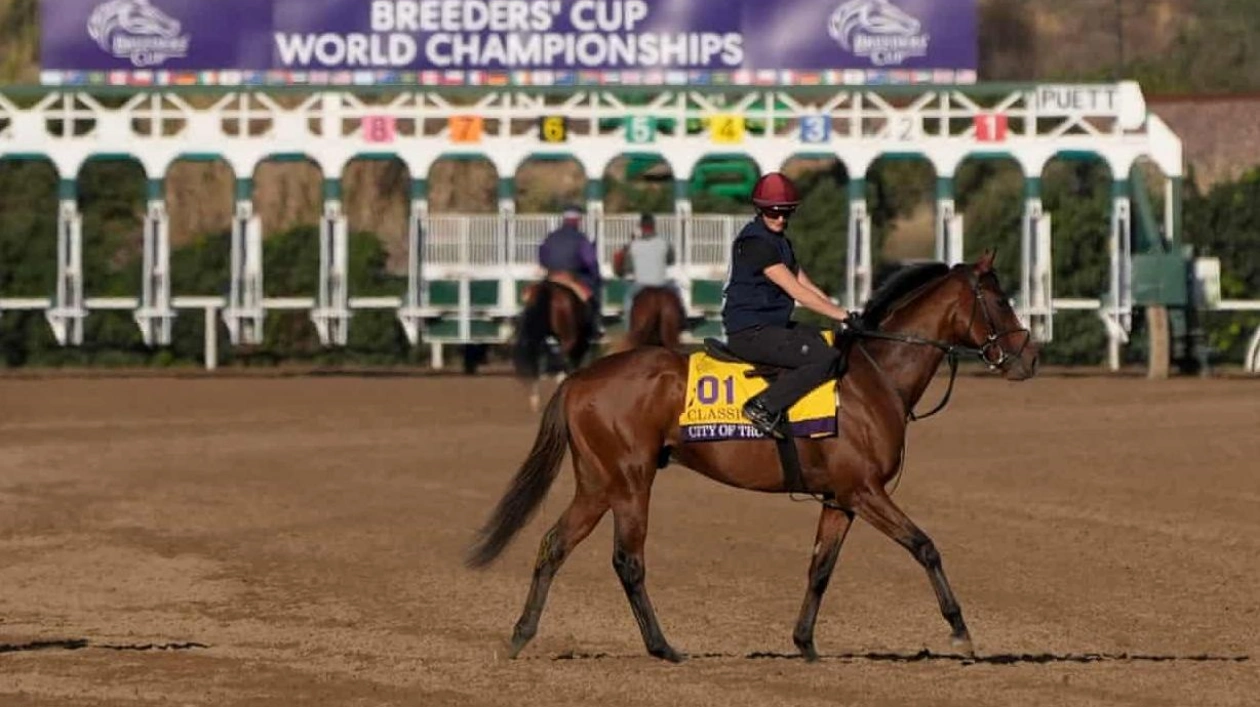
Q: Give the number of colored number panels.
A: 8